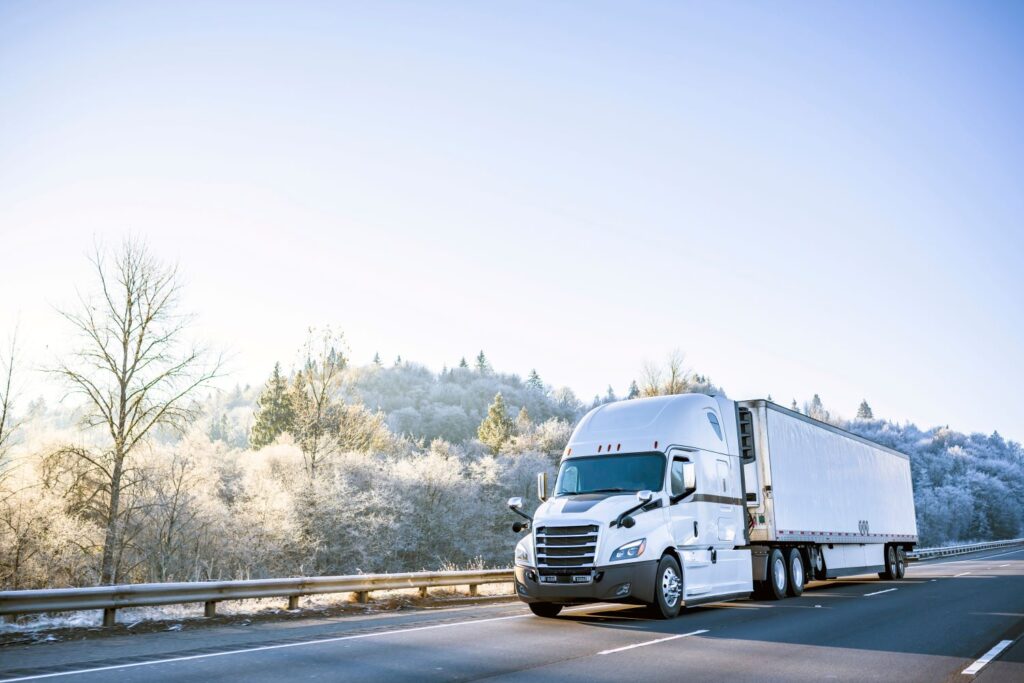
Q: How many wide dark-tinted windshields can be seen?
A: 1